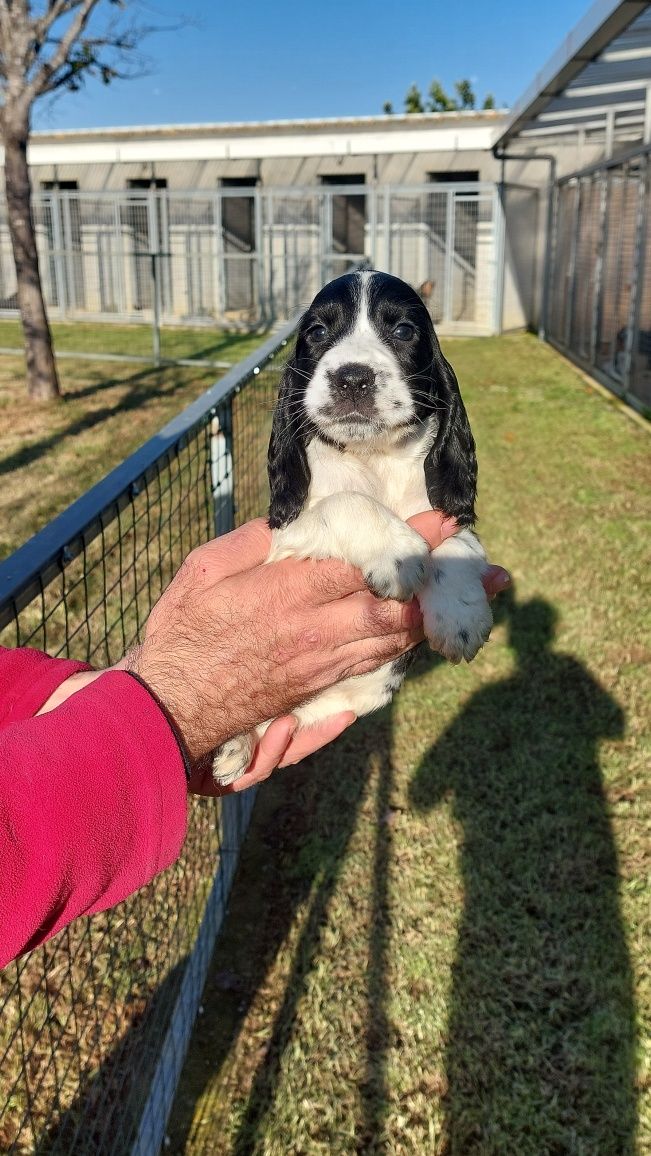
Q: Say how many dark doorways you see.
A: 5